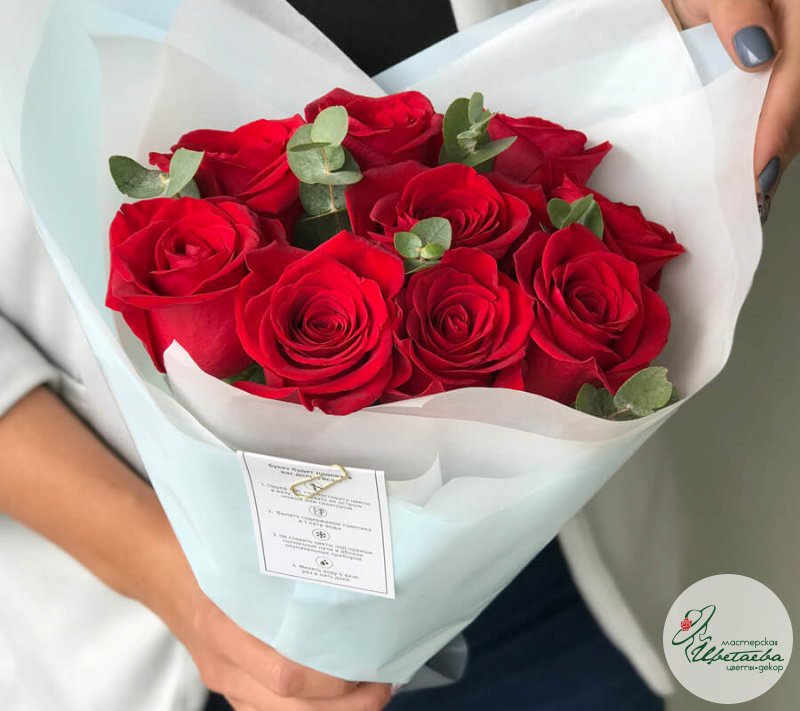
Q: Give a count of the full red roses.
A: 9